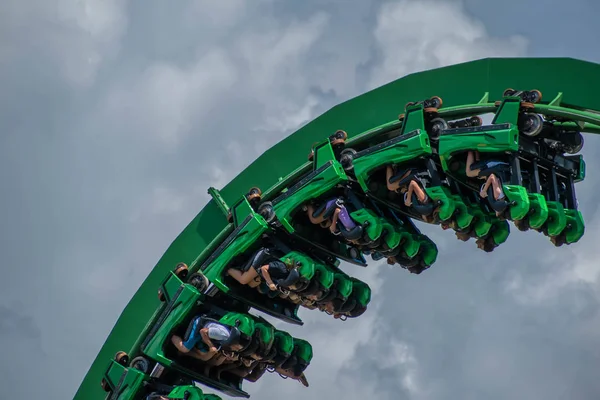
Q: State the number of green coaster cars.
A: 6